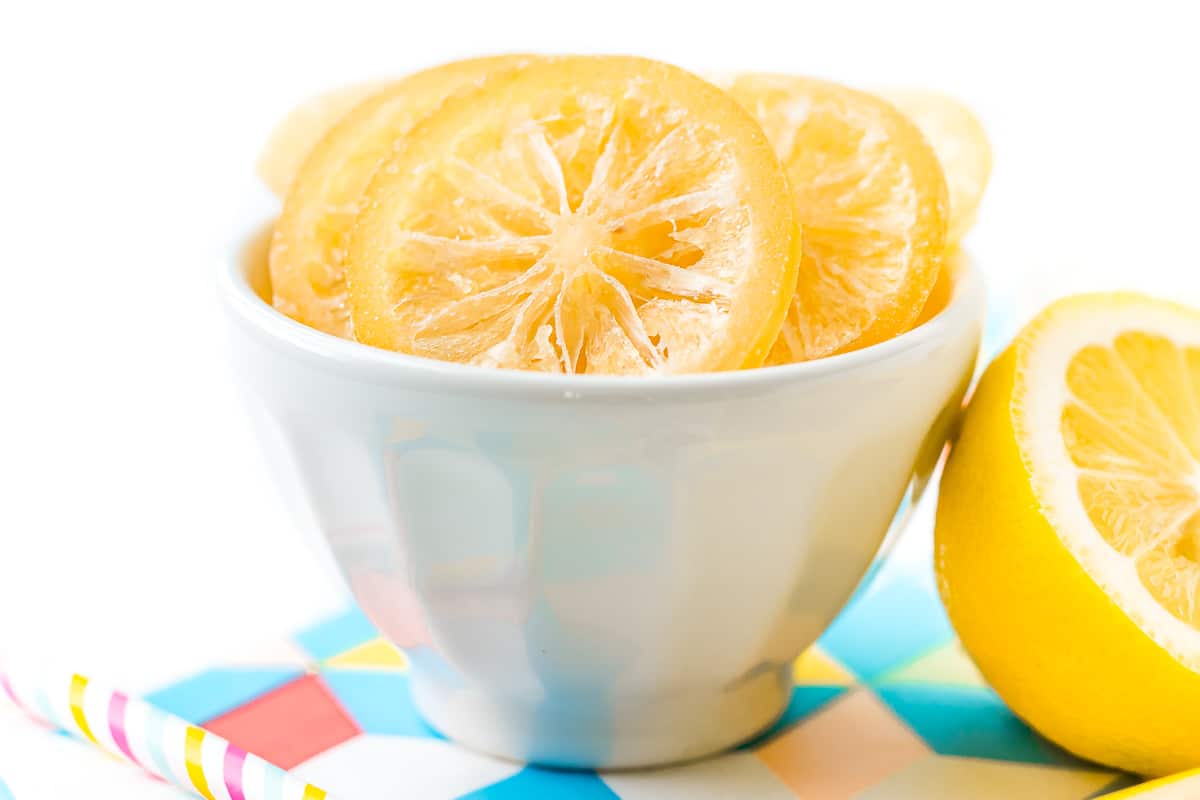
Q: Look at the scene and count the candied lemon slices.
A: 5